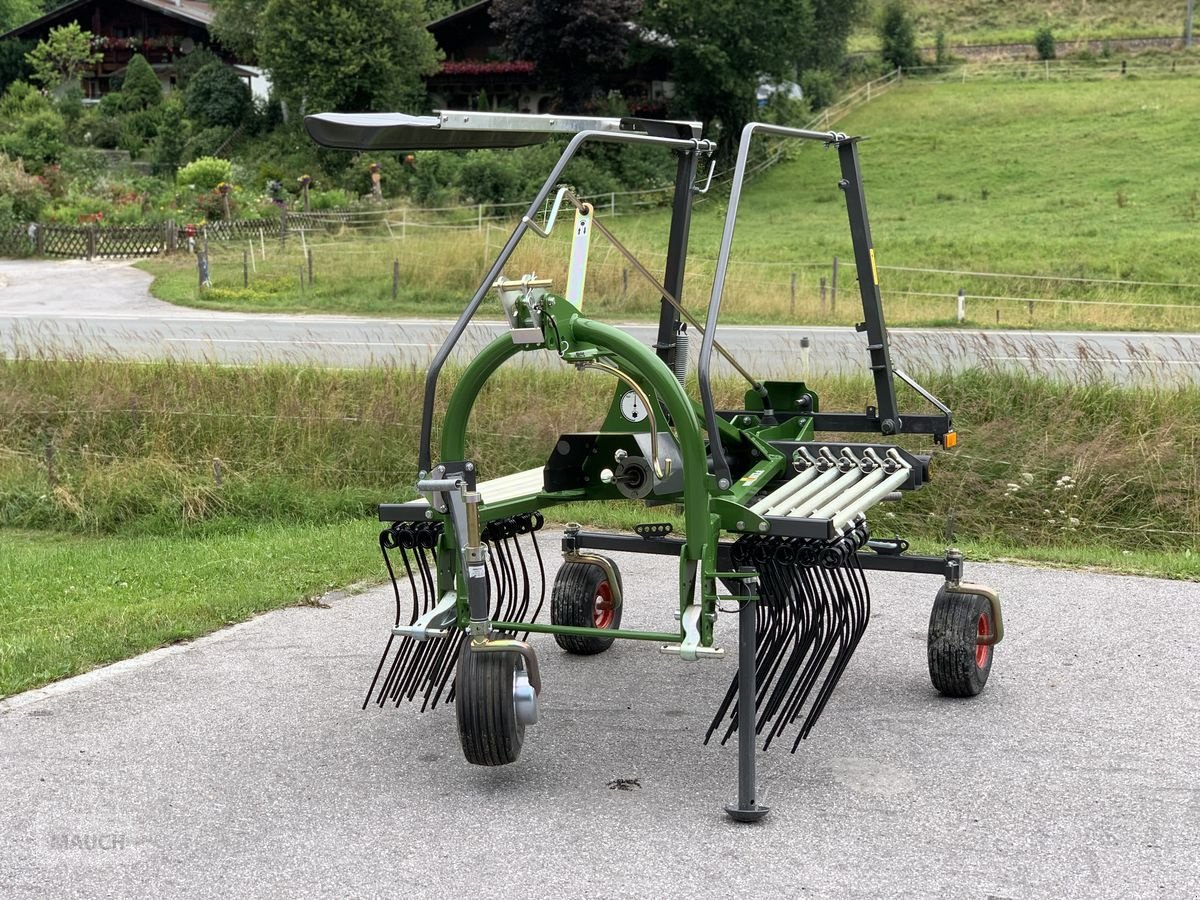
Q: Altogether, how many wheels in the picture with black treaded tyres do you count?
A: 3